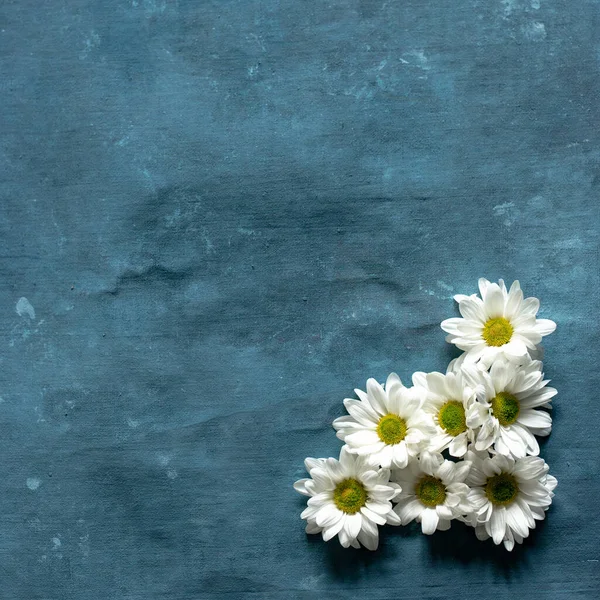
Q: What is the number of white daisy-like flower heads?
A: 7